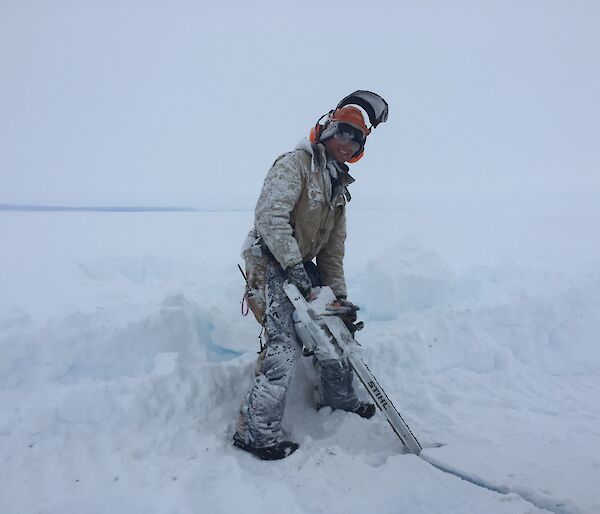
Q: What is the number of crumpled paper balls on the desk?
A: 0